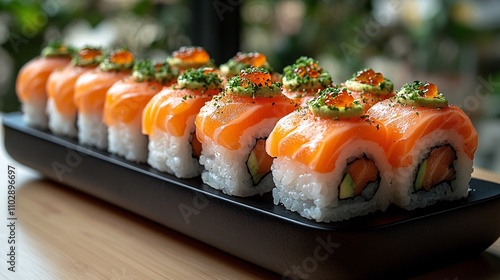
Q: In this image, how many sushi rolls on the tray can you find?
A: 12